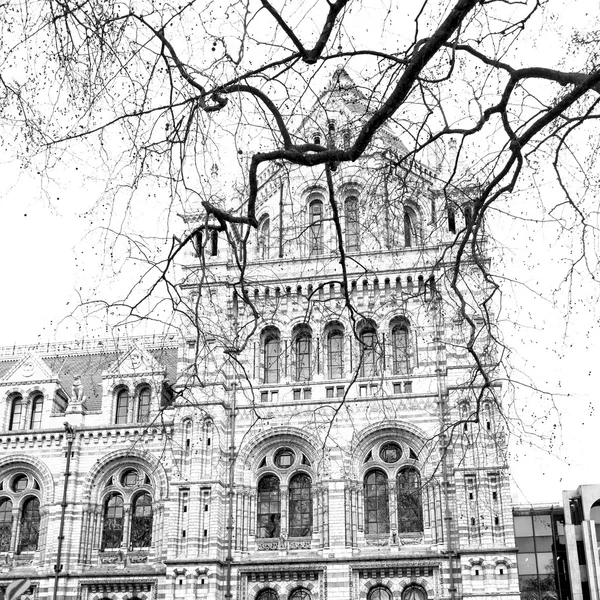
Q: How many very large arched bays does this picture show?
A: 4